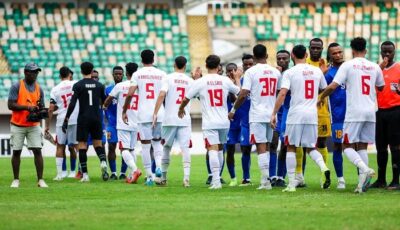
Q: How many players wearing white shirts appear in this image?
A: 8